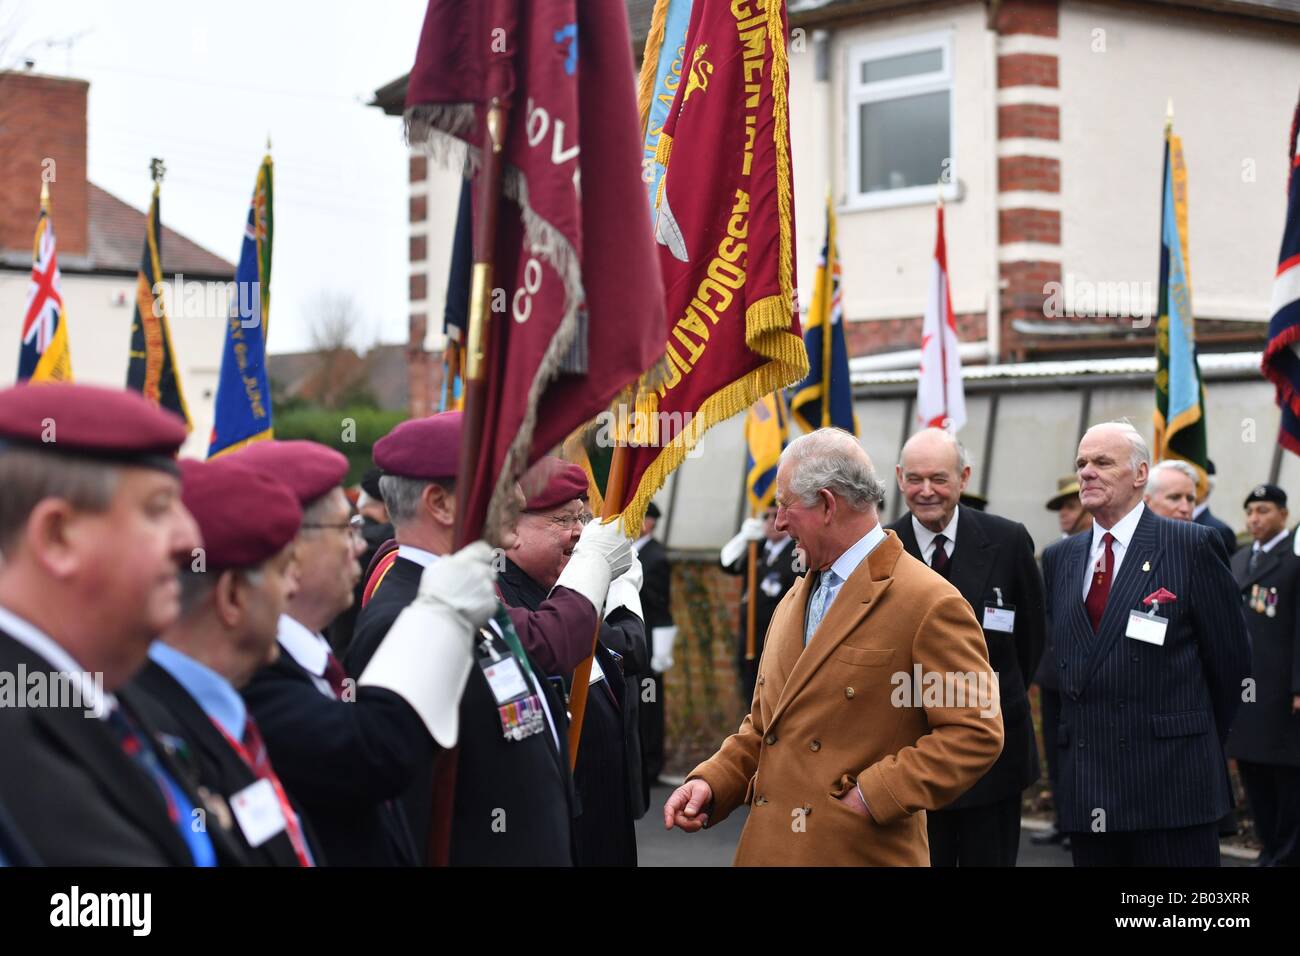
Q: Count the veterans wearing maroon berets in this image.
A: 5